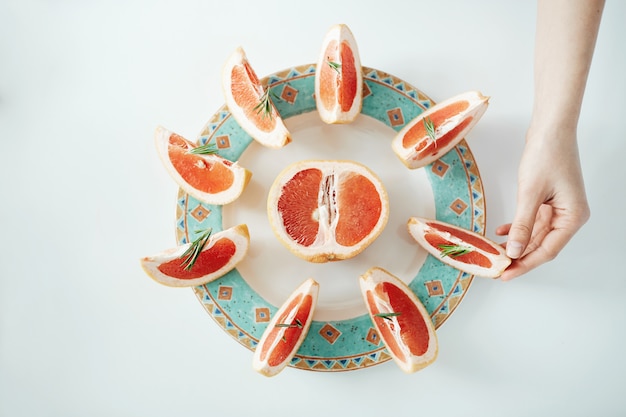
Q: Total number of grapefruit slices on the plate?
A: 8